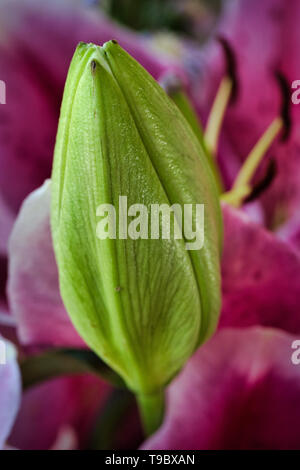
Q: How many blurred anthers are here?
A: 3